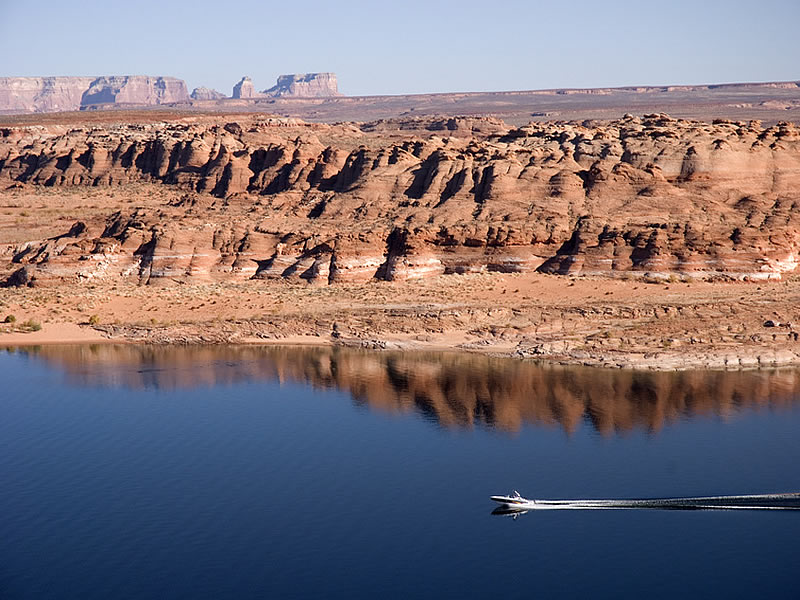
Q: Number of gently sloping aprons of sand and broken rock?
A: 1